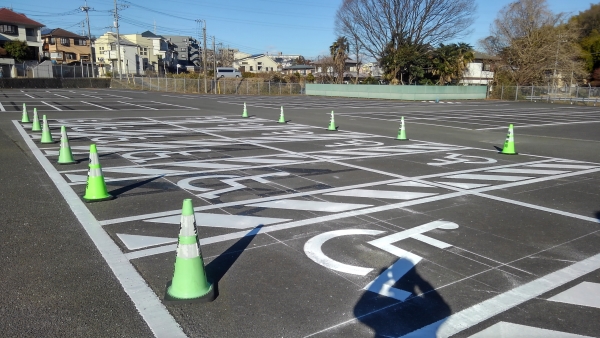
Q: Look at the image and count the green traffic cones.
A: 11